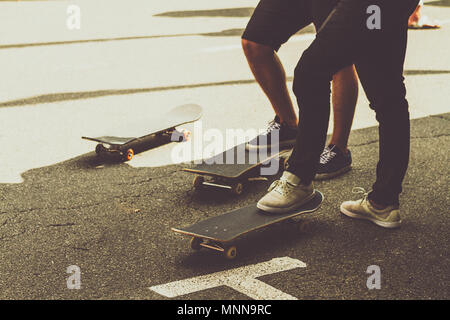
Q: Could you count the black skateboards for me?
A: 3